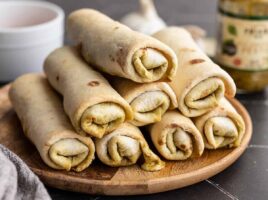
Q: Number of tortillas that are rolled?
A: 8